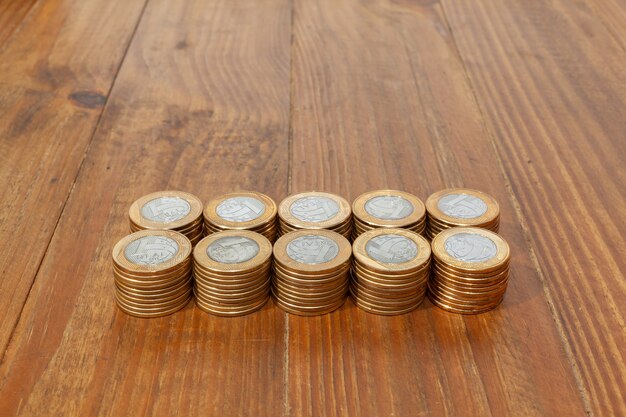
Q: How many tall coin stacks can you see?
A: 10